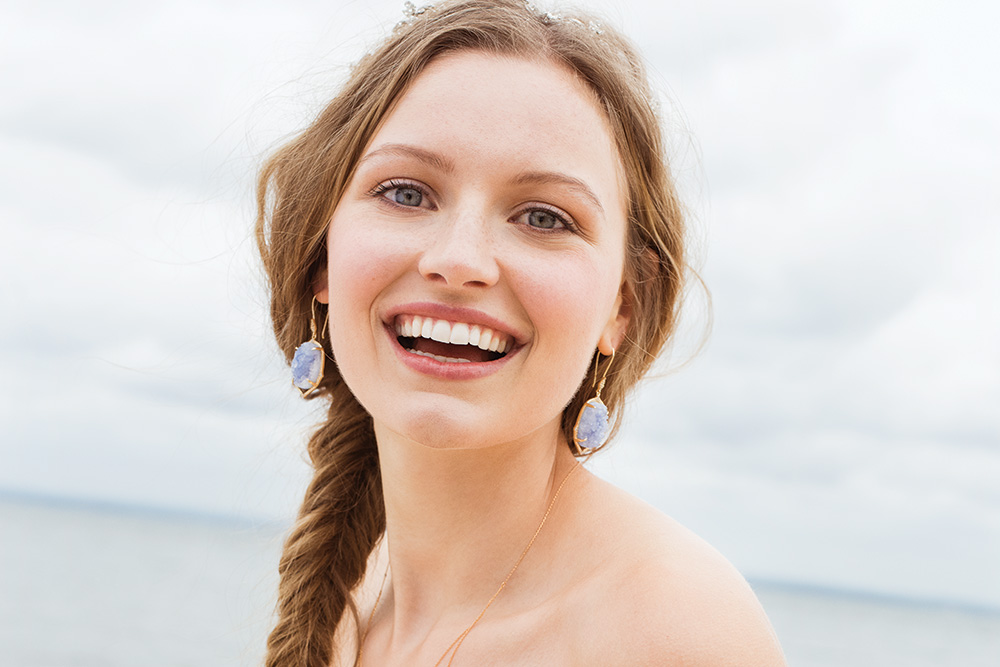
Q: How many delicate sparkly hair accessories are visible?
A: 1